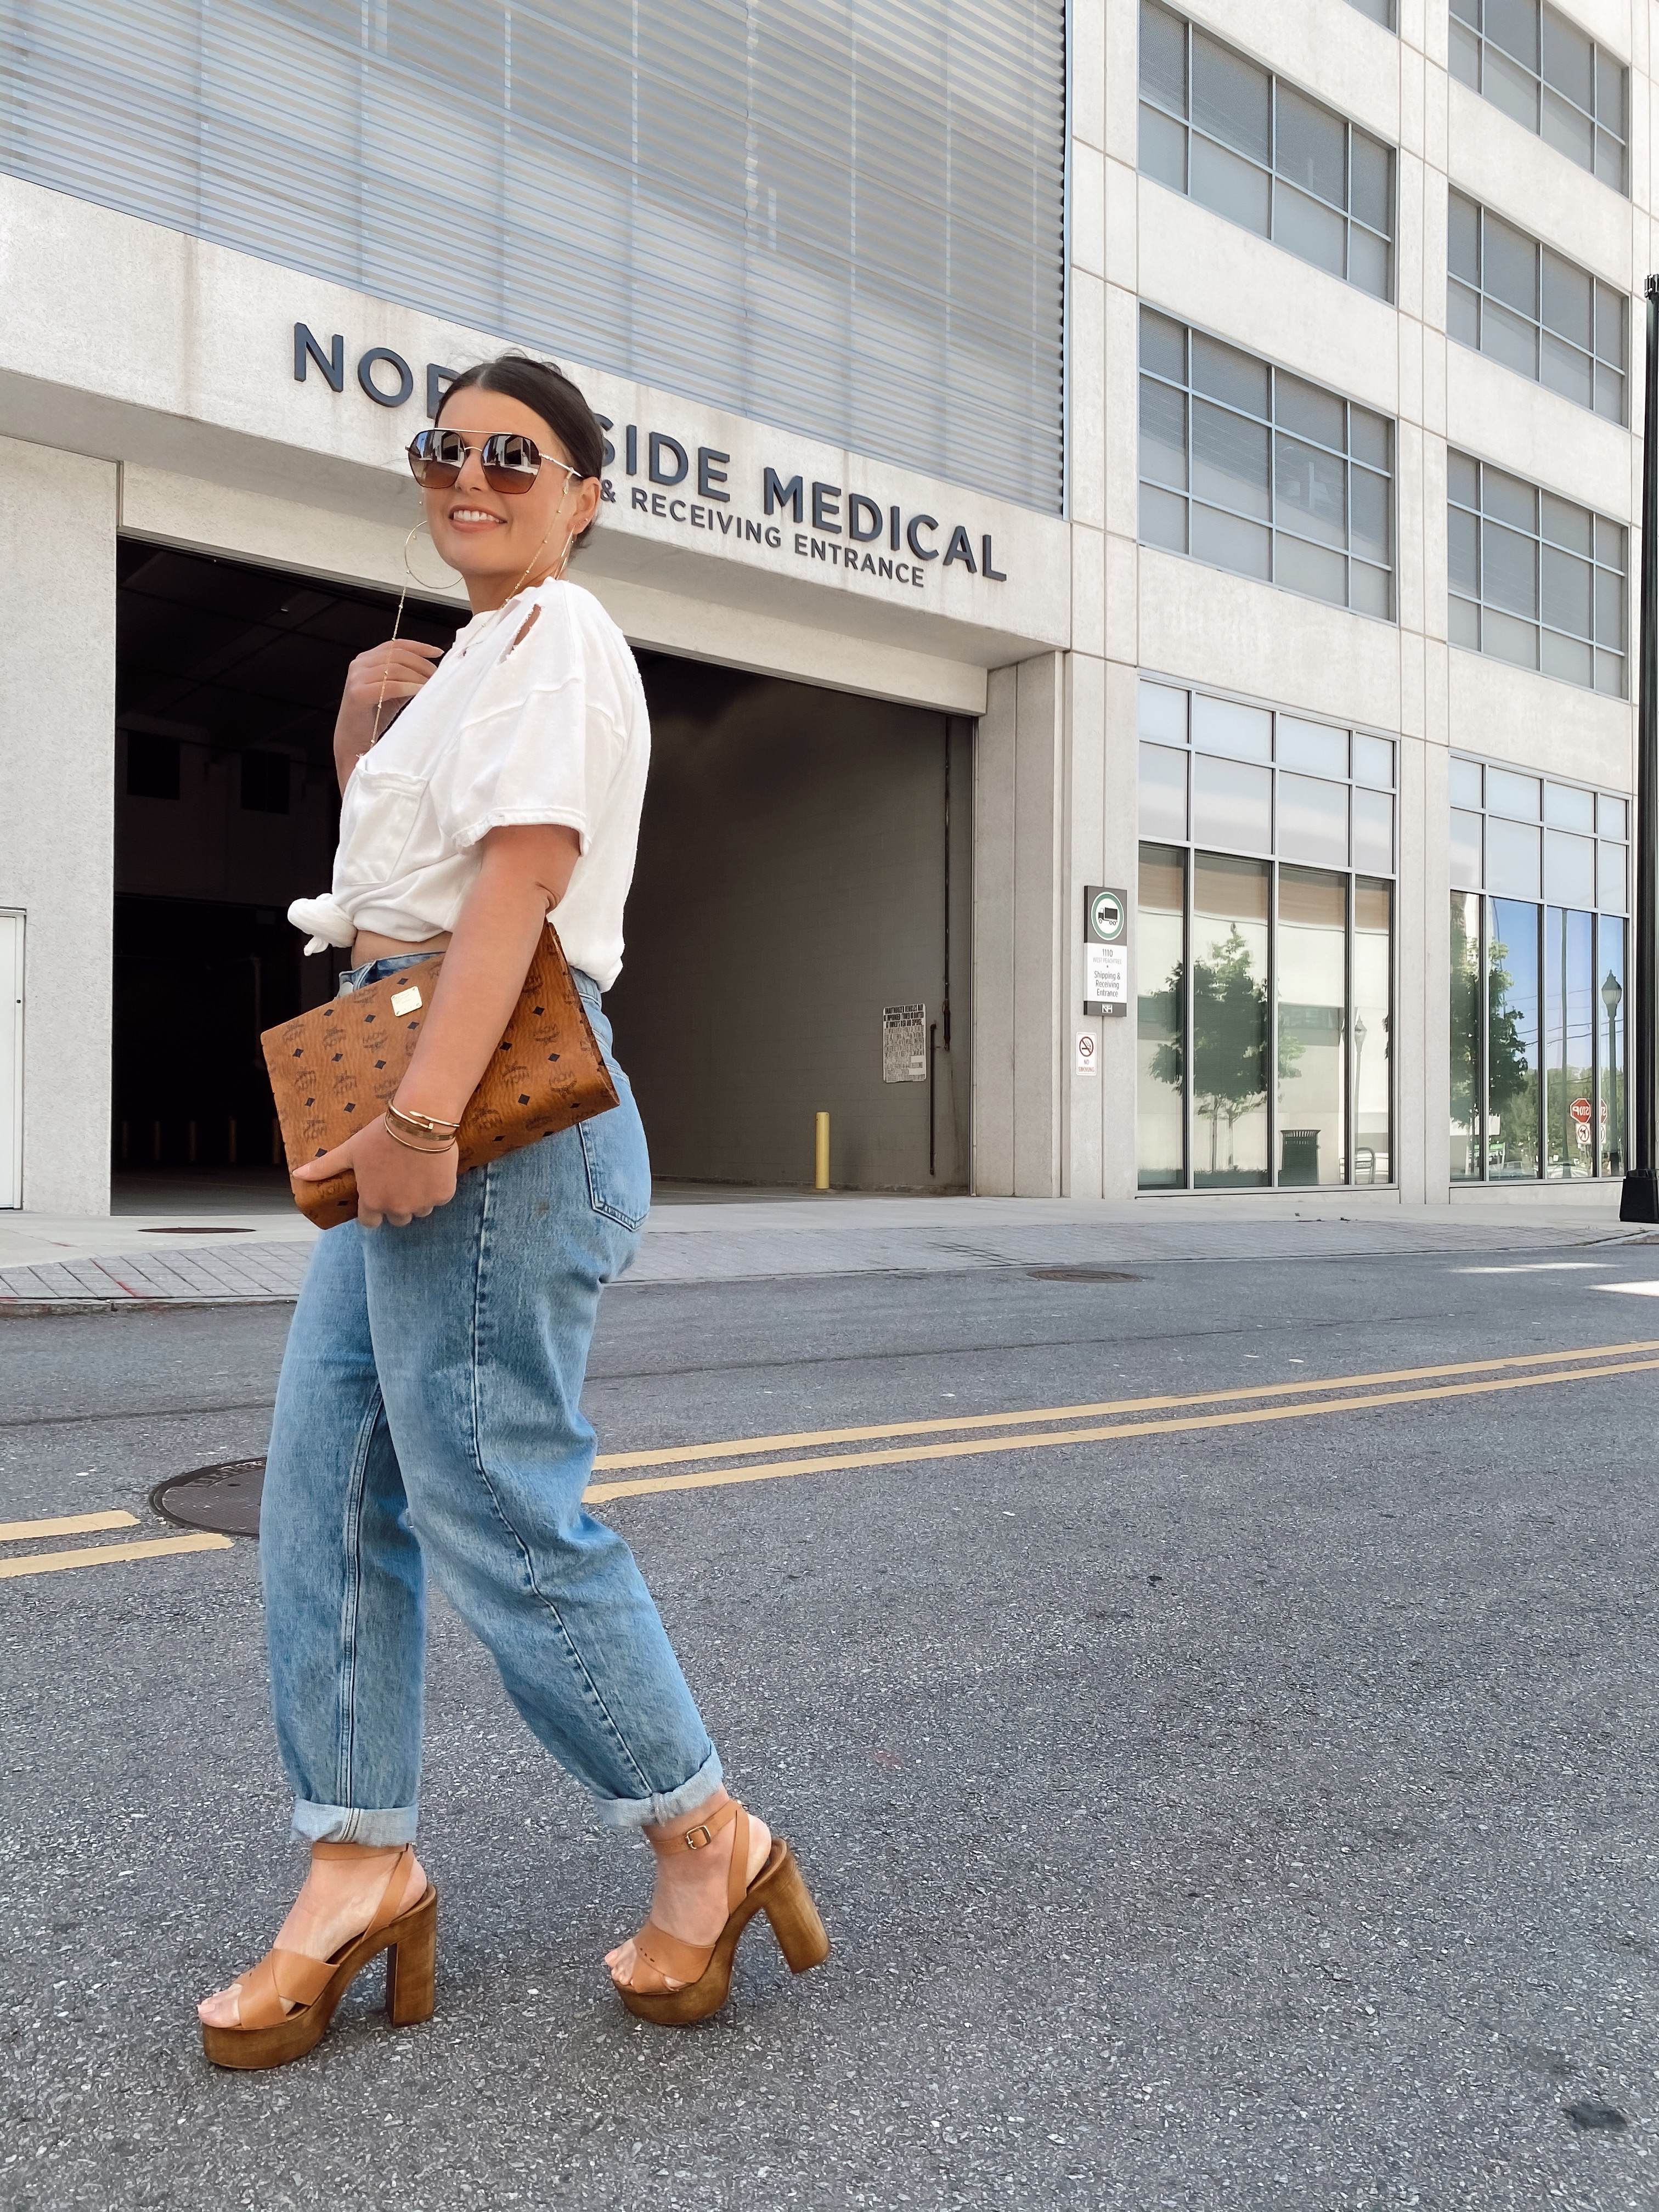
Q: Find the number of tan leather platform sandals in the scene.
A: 2